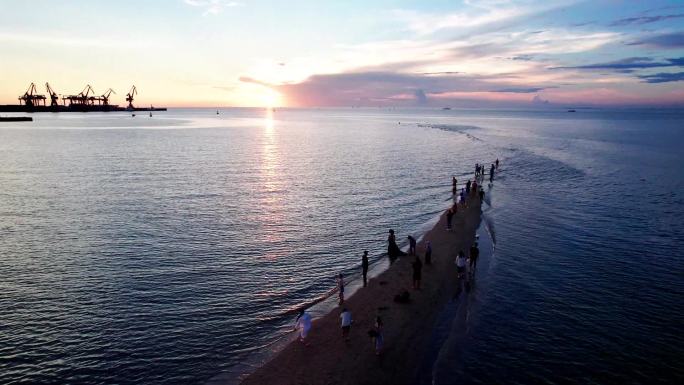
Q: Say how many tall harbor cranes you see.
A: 5